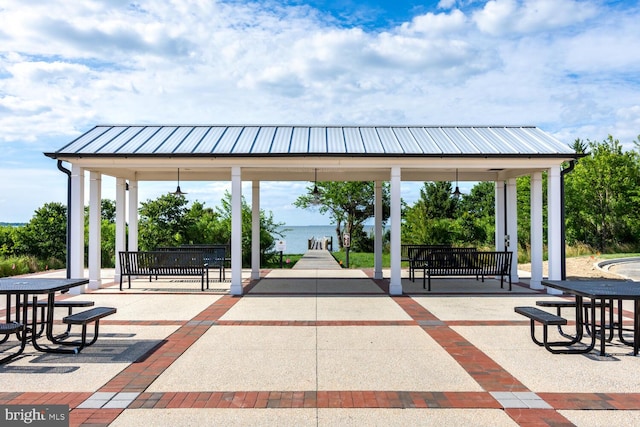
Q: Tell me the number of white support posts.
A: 12